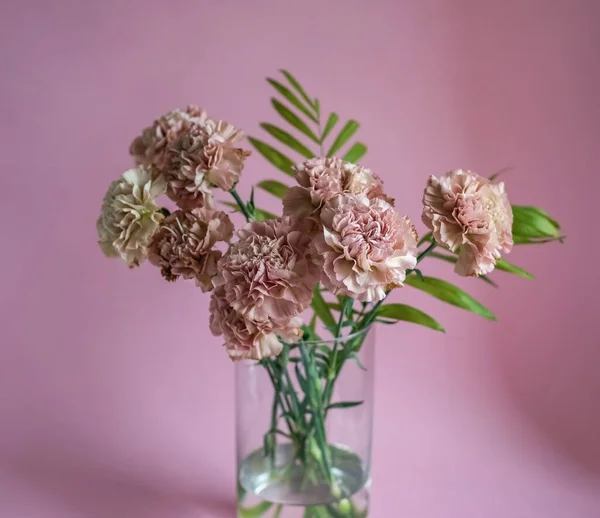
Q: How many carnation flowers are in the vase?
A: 9